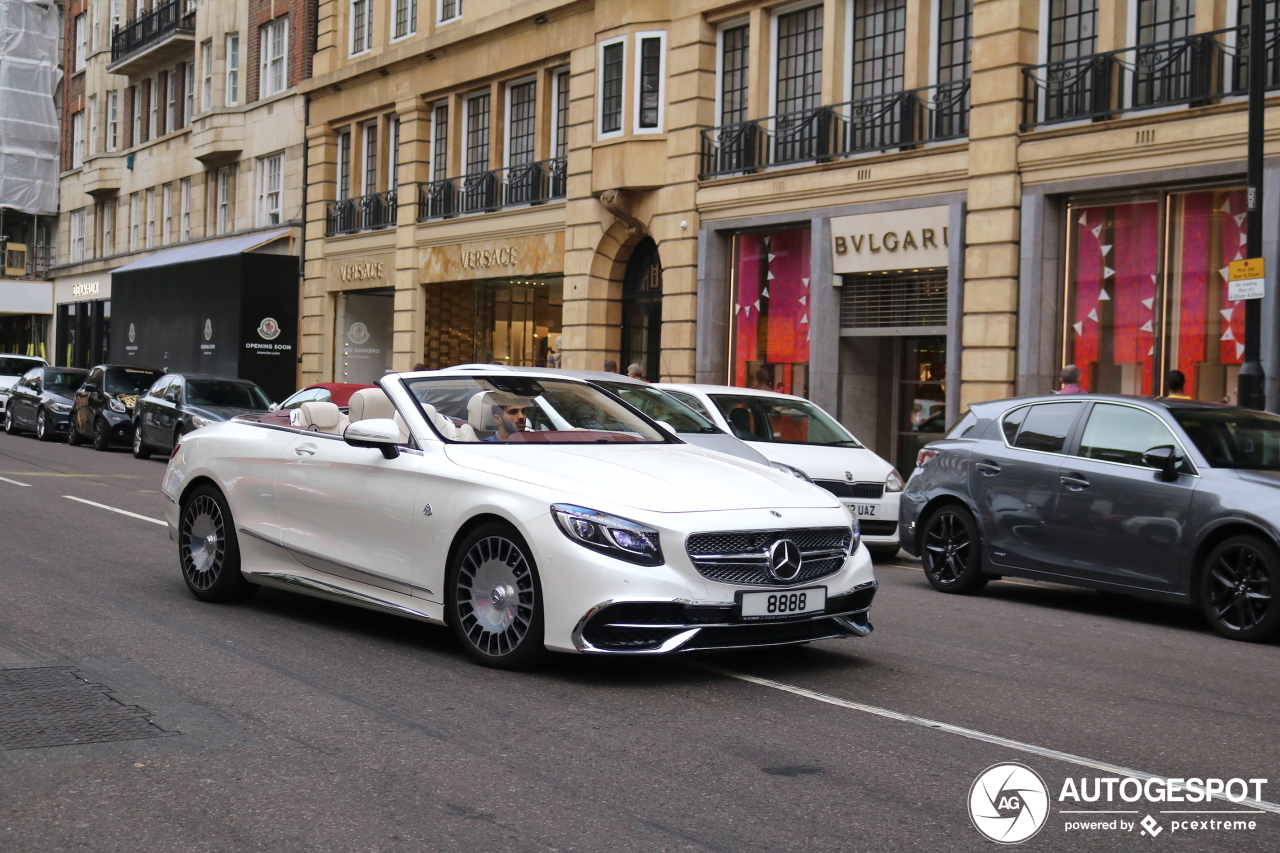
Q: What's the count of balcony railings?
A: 5